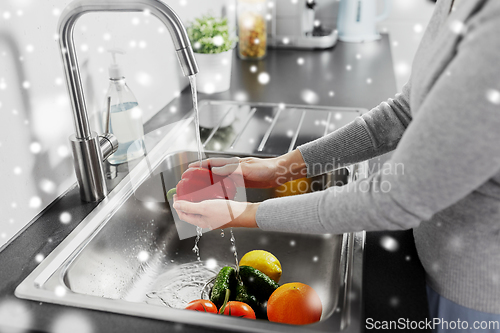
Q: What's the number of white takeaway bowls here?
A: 0